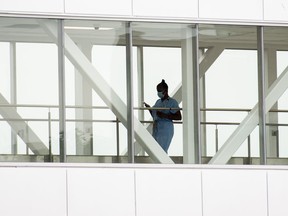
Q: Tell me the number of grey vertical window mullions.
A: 4